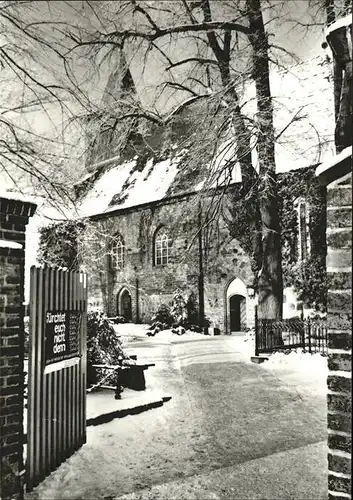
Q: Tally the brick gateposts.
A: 2